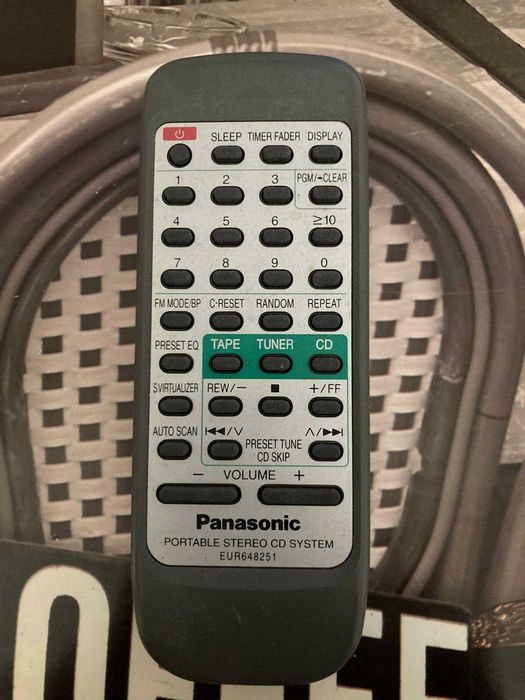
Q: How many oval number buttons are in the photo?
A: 11